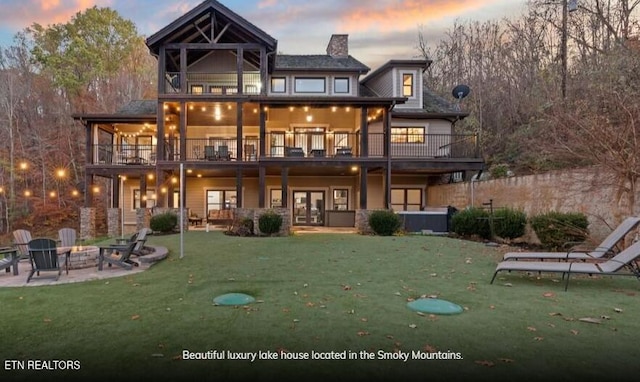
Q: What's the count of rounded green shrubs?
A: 6